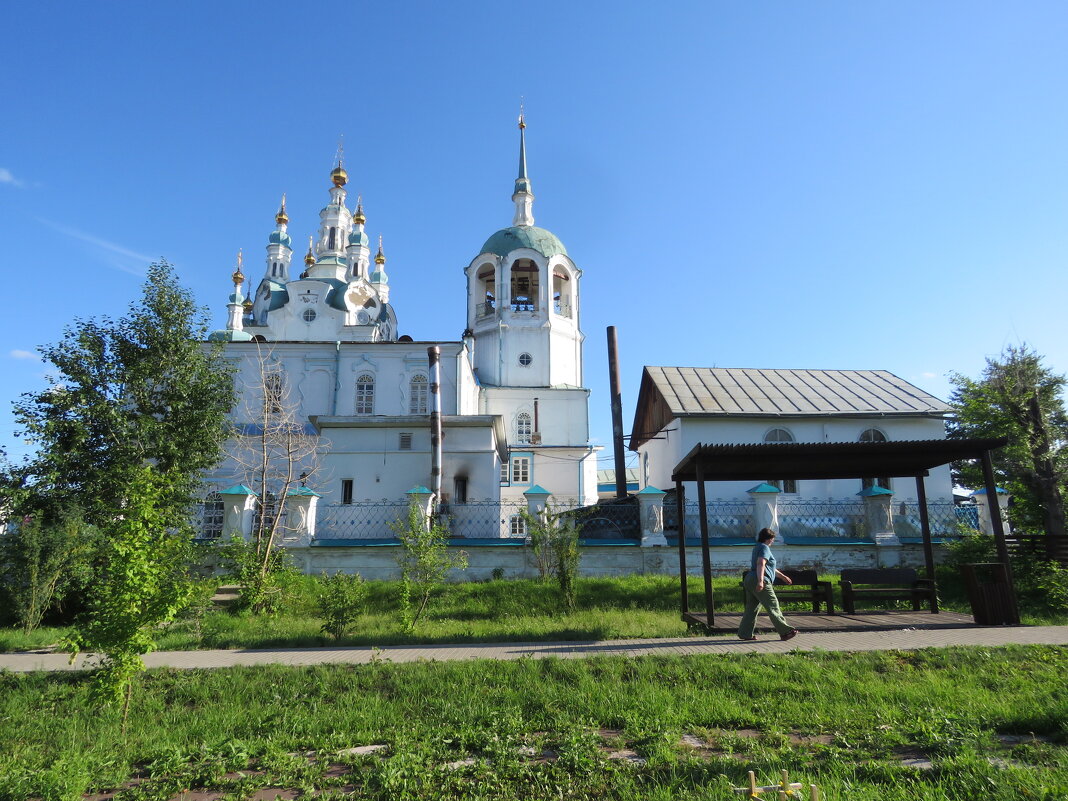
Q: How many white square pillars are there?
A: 8